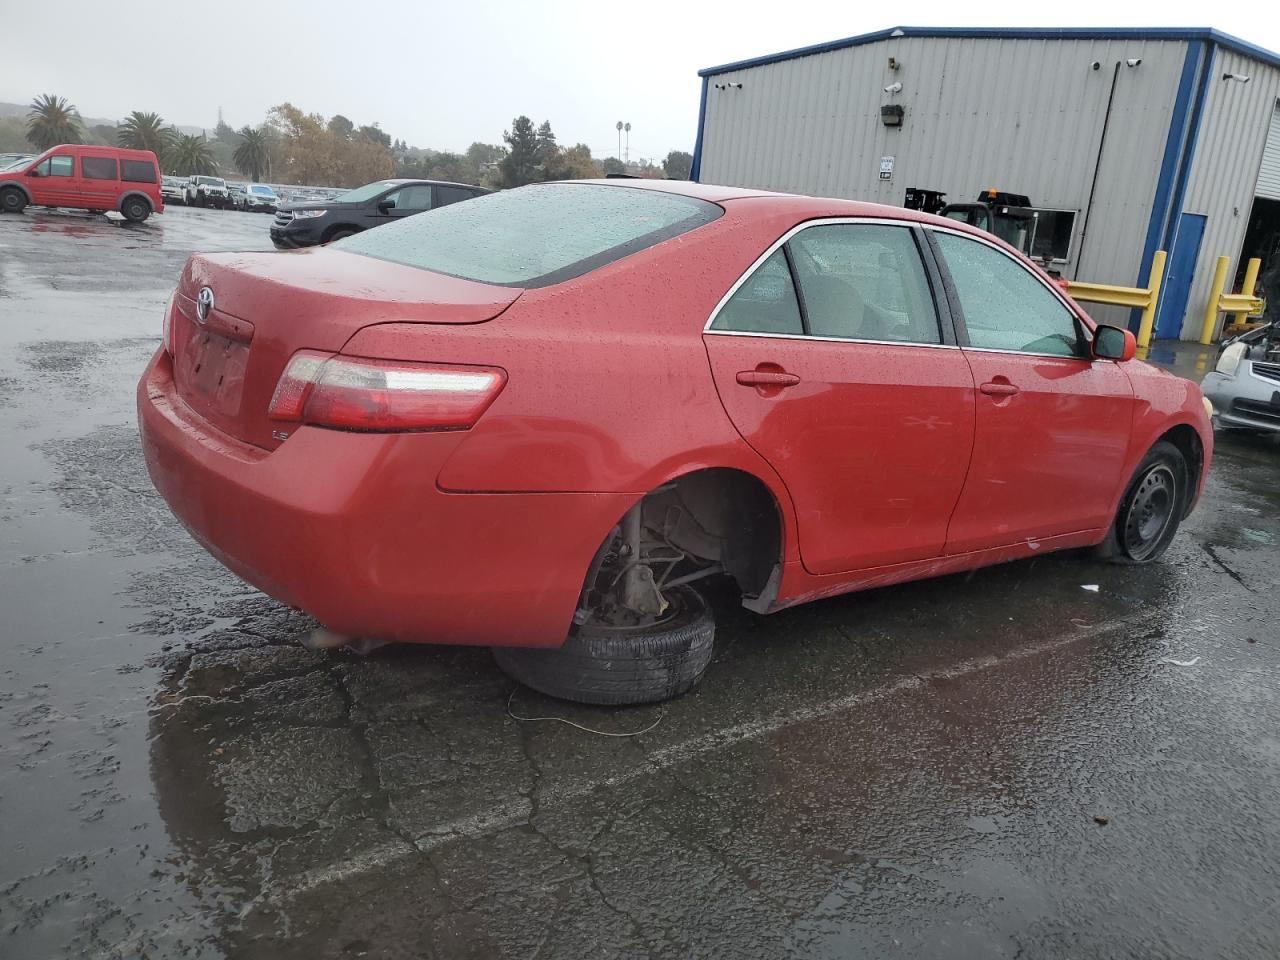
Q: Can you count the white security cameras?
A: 6